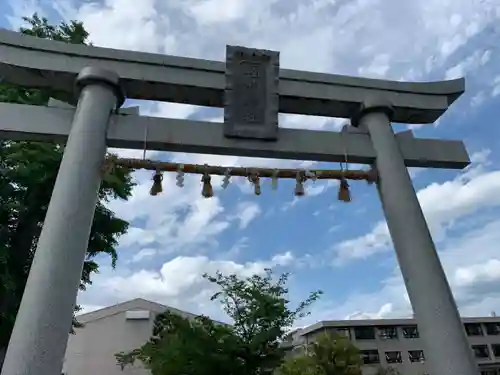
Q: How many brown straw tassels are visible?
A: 5